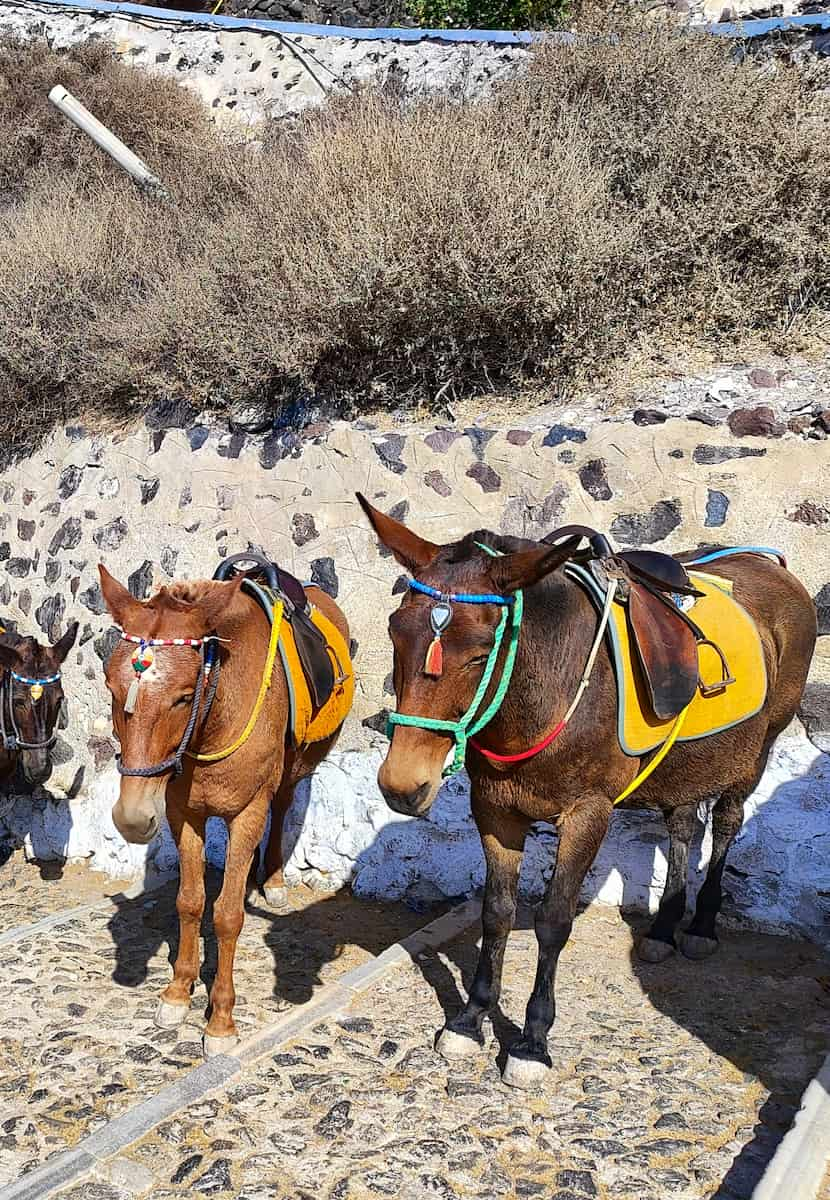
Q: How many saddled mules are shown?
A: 2